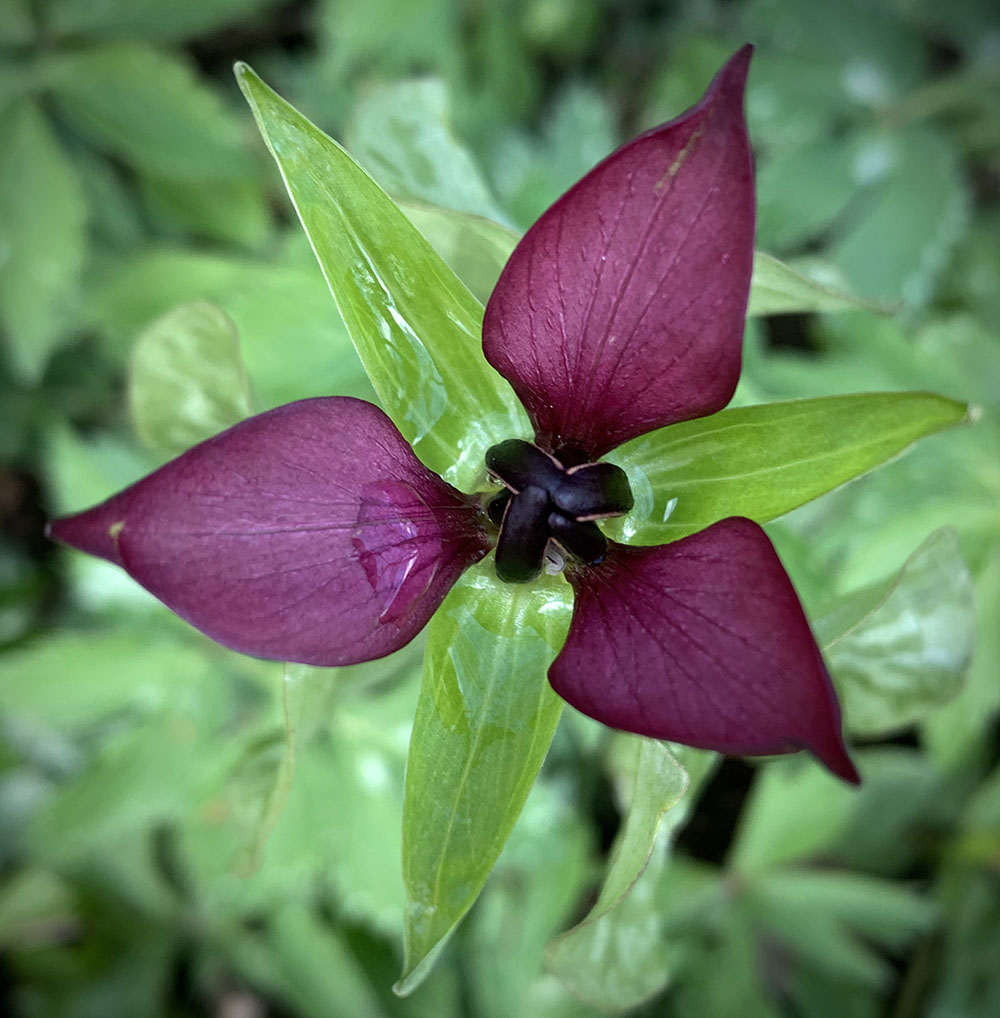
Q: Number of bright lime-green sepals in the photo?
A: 3